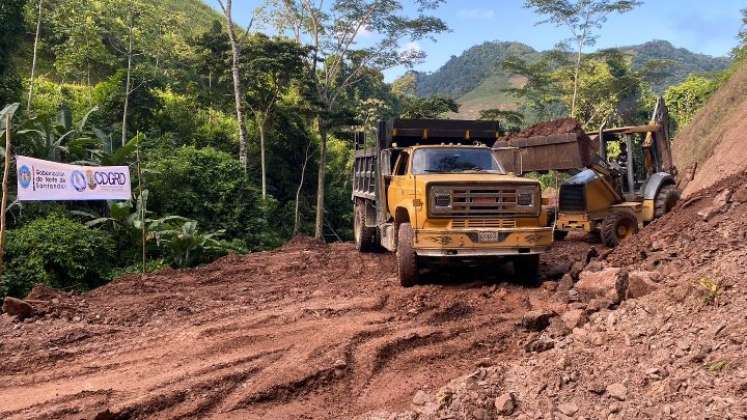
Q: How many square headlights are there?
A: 2